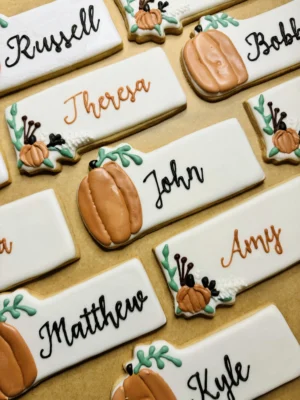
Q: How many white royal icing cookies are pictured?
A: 11